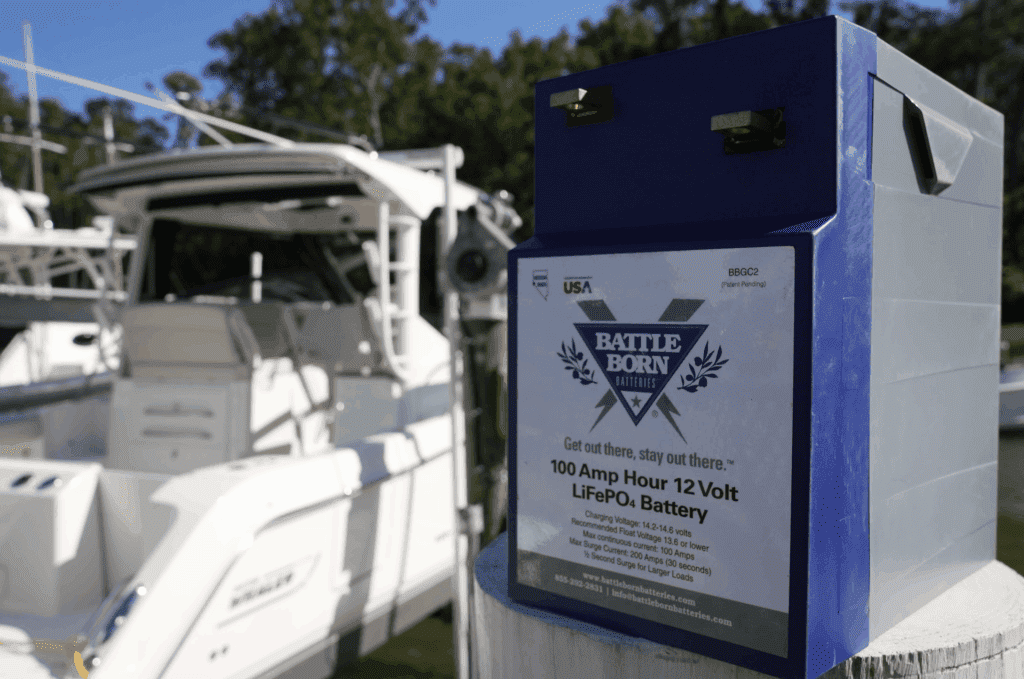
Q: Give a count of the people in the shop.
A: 0